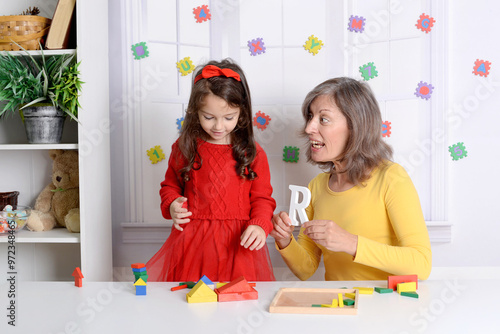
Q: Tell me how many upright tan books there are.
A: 1